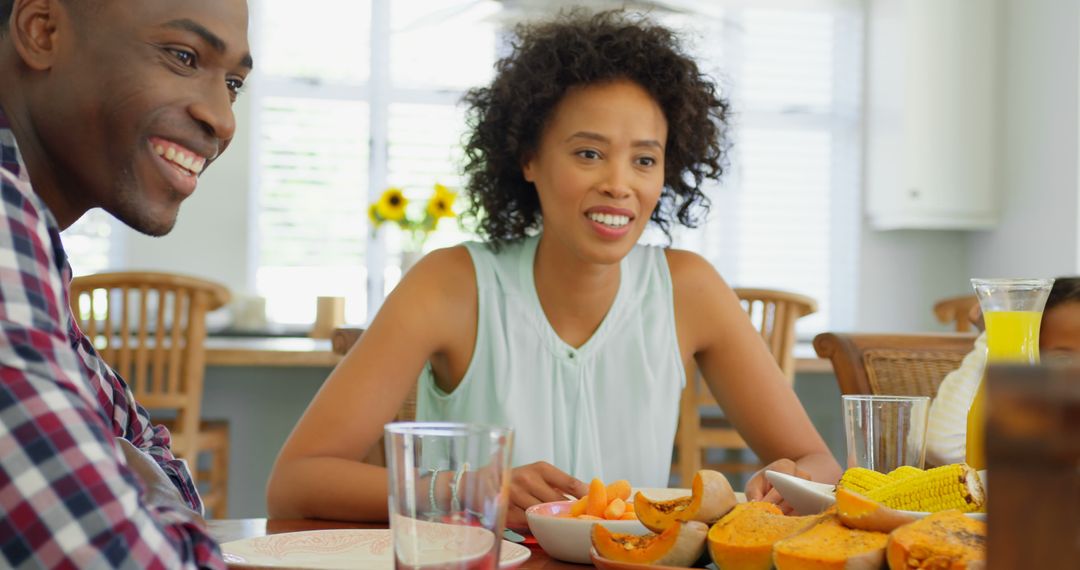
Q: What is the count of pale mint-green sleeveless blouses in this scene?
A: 1